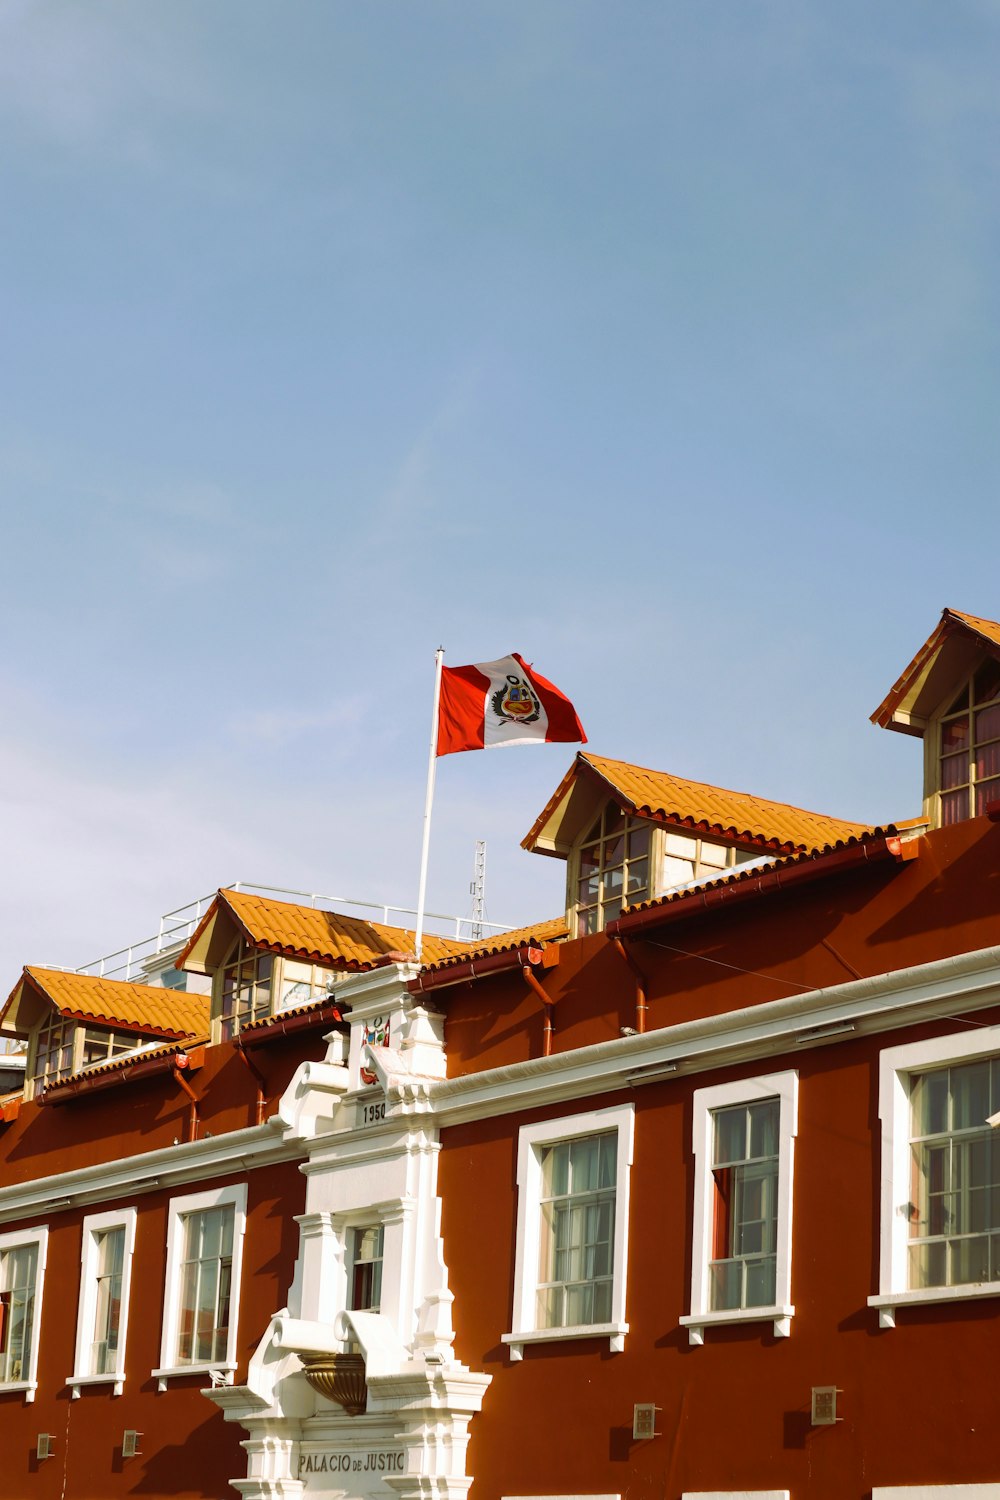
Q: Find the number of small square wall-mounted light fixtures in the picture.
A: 4